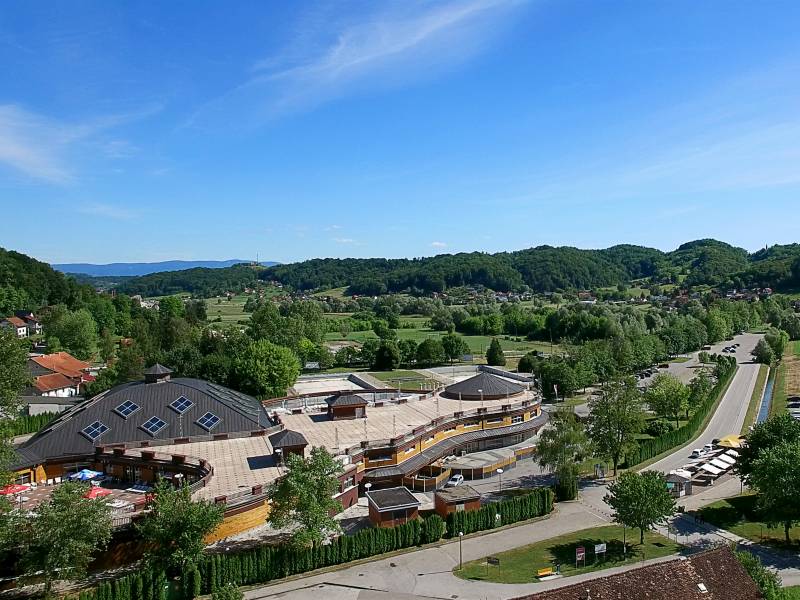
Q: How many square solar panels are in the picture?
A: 5